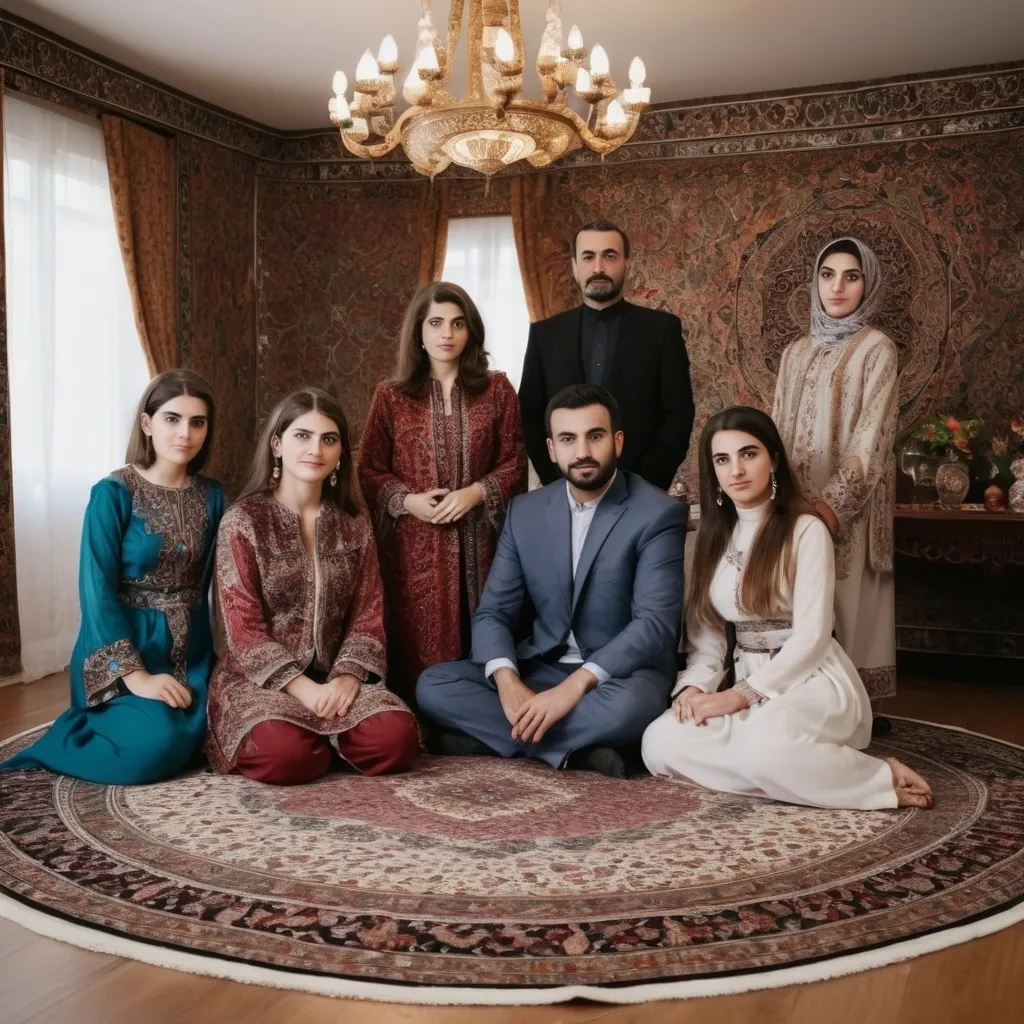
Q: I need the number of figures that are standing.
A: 3